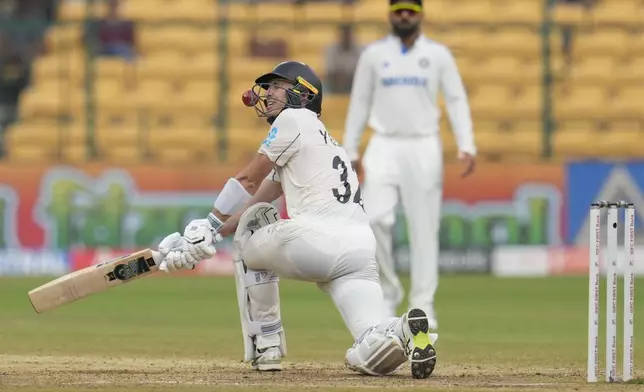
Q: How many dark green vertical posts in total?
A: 3